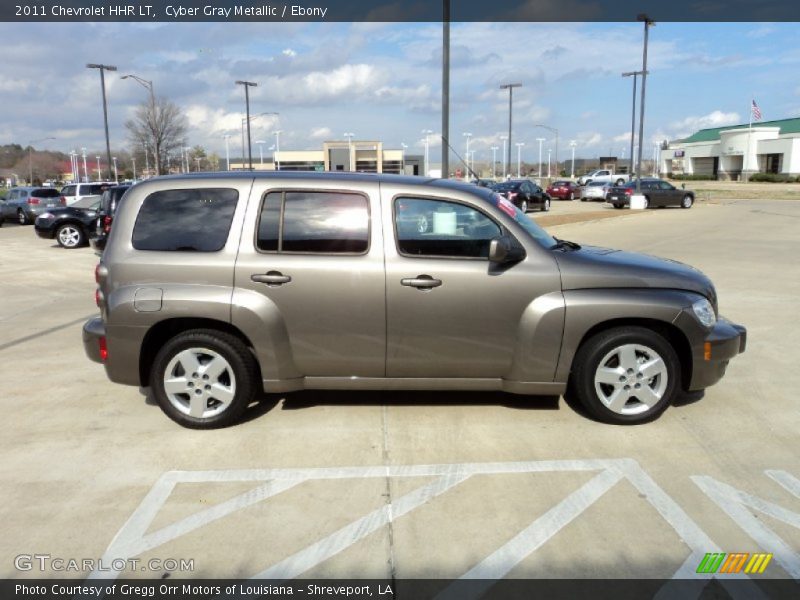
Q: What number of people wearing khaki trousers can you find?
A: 0